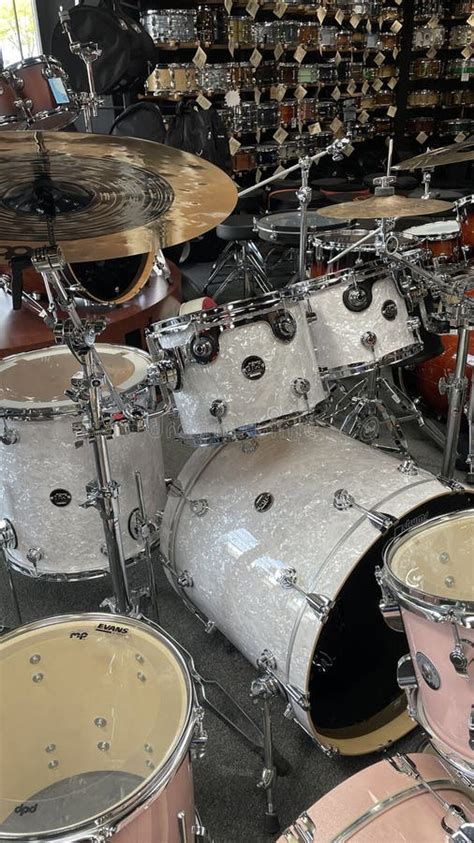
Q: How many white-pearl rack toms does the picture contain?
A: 2